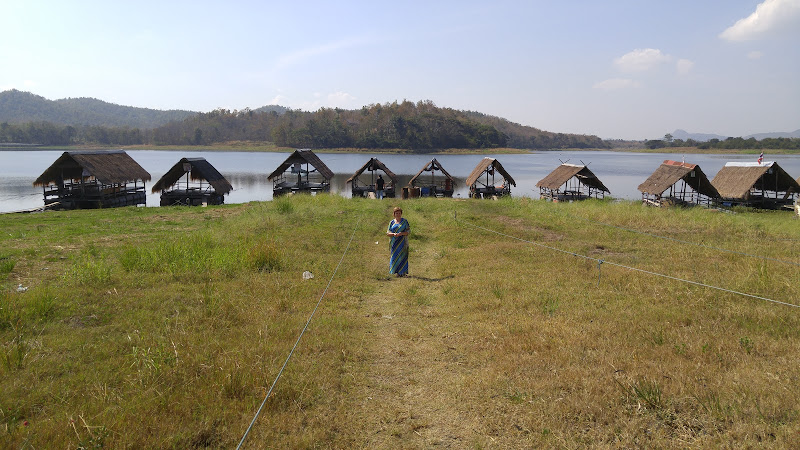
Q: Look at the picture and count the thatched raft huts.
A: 9